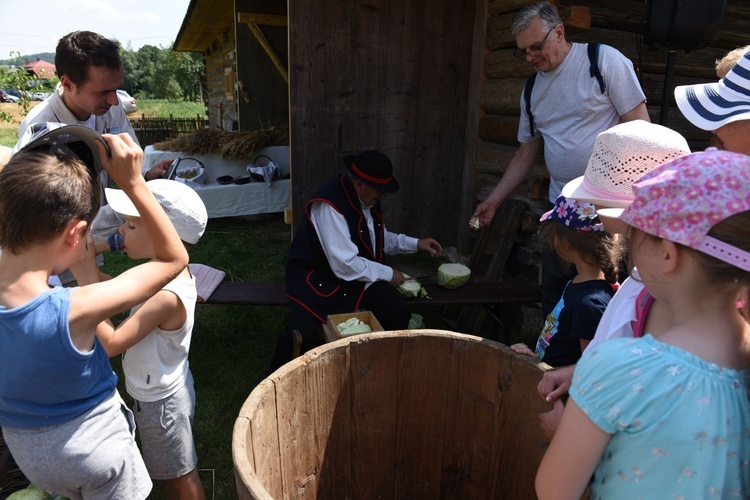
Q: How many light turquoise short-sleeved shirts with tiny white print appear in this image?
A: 1